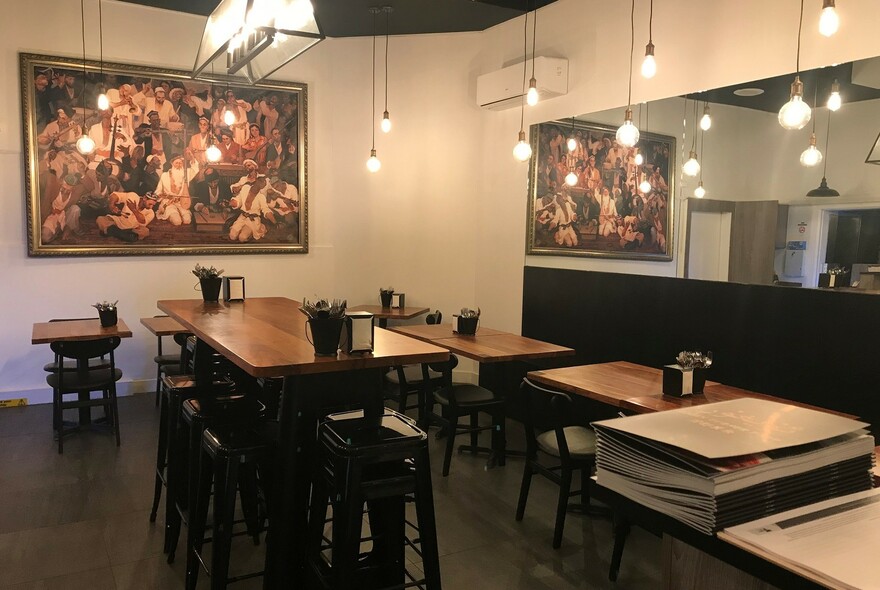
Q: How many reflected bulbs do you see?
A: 9